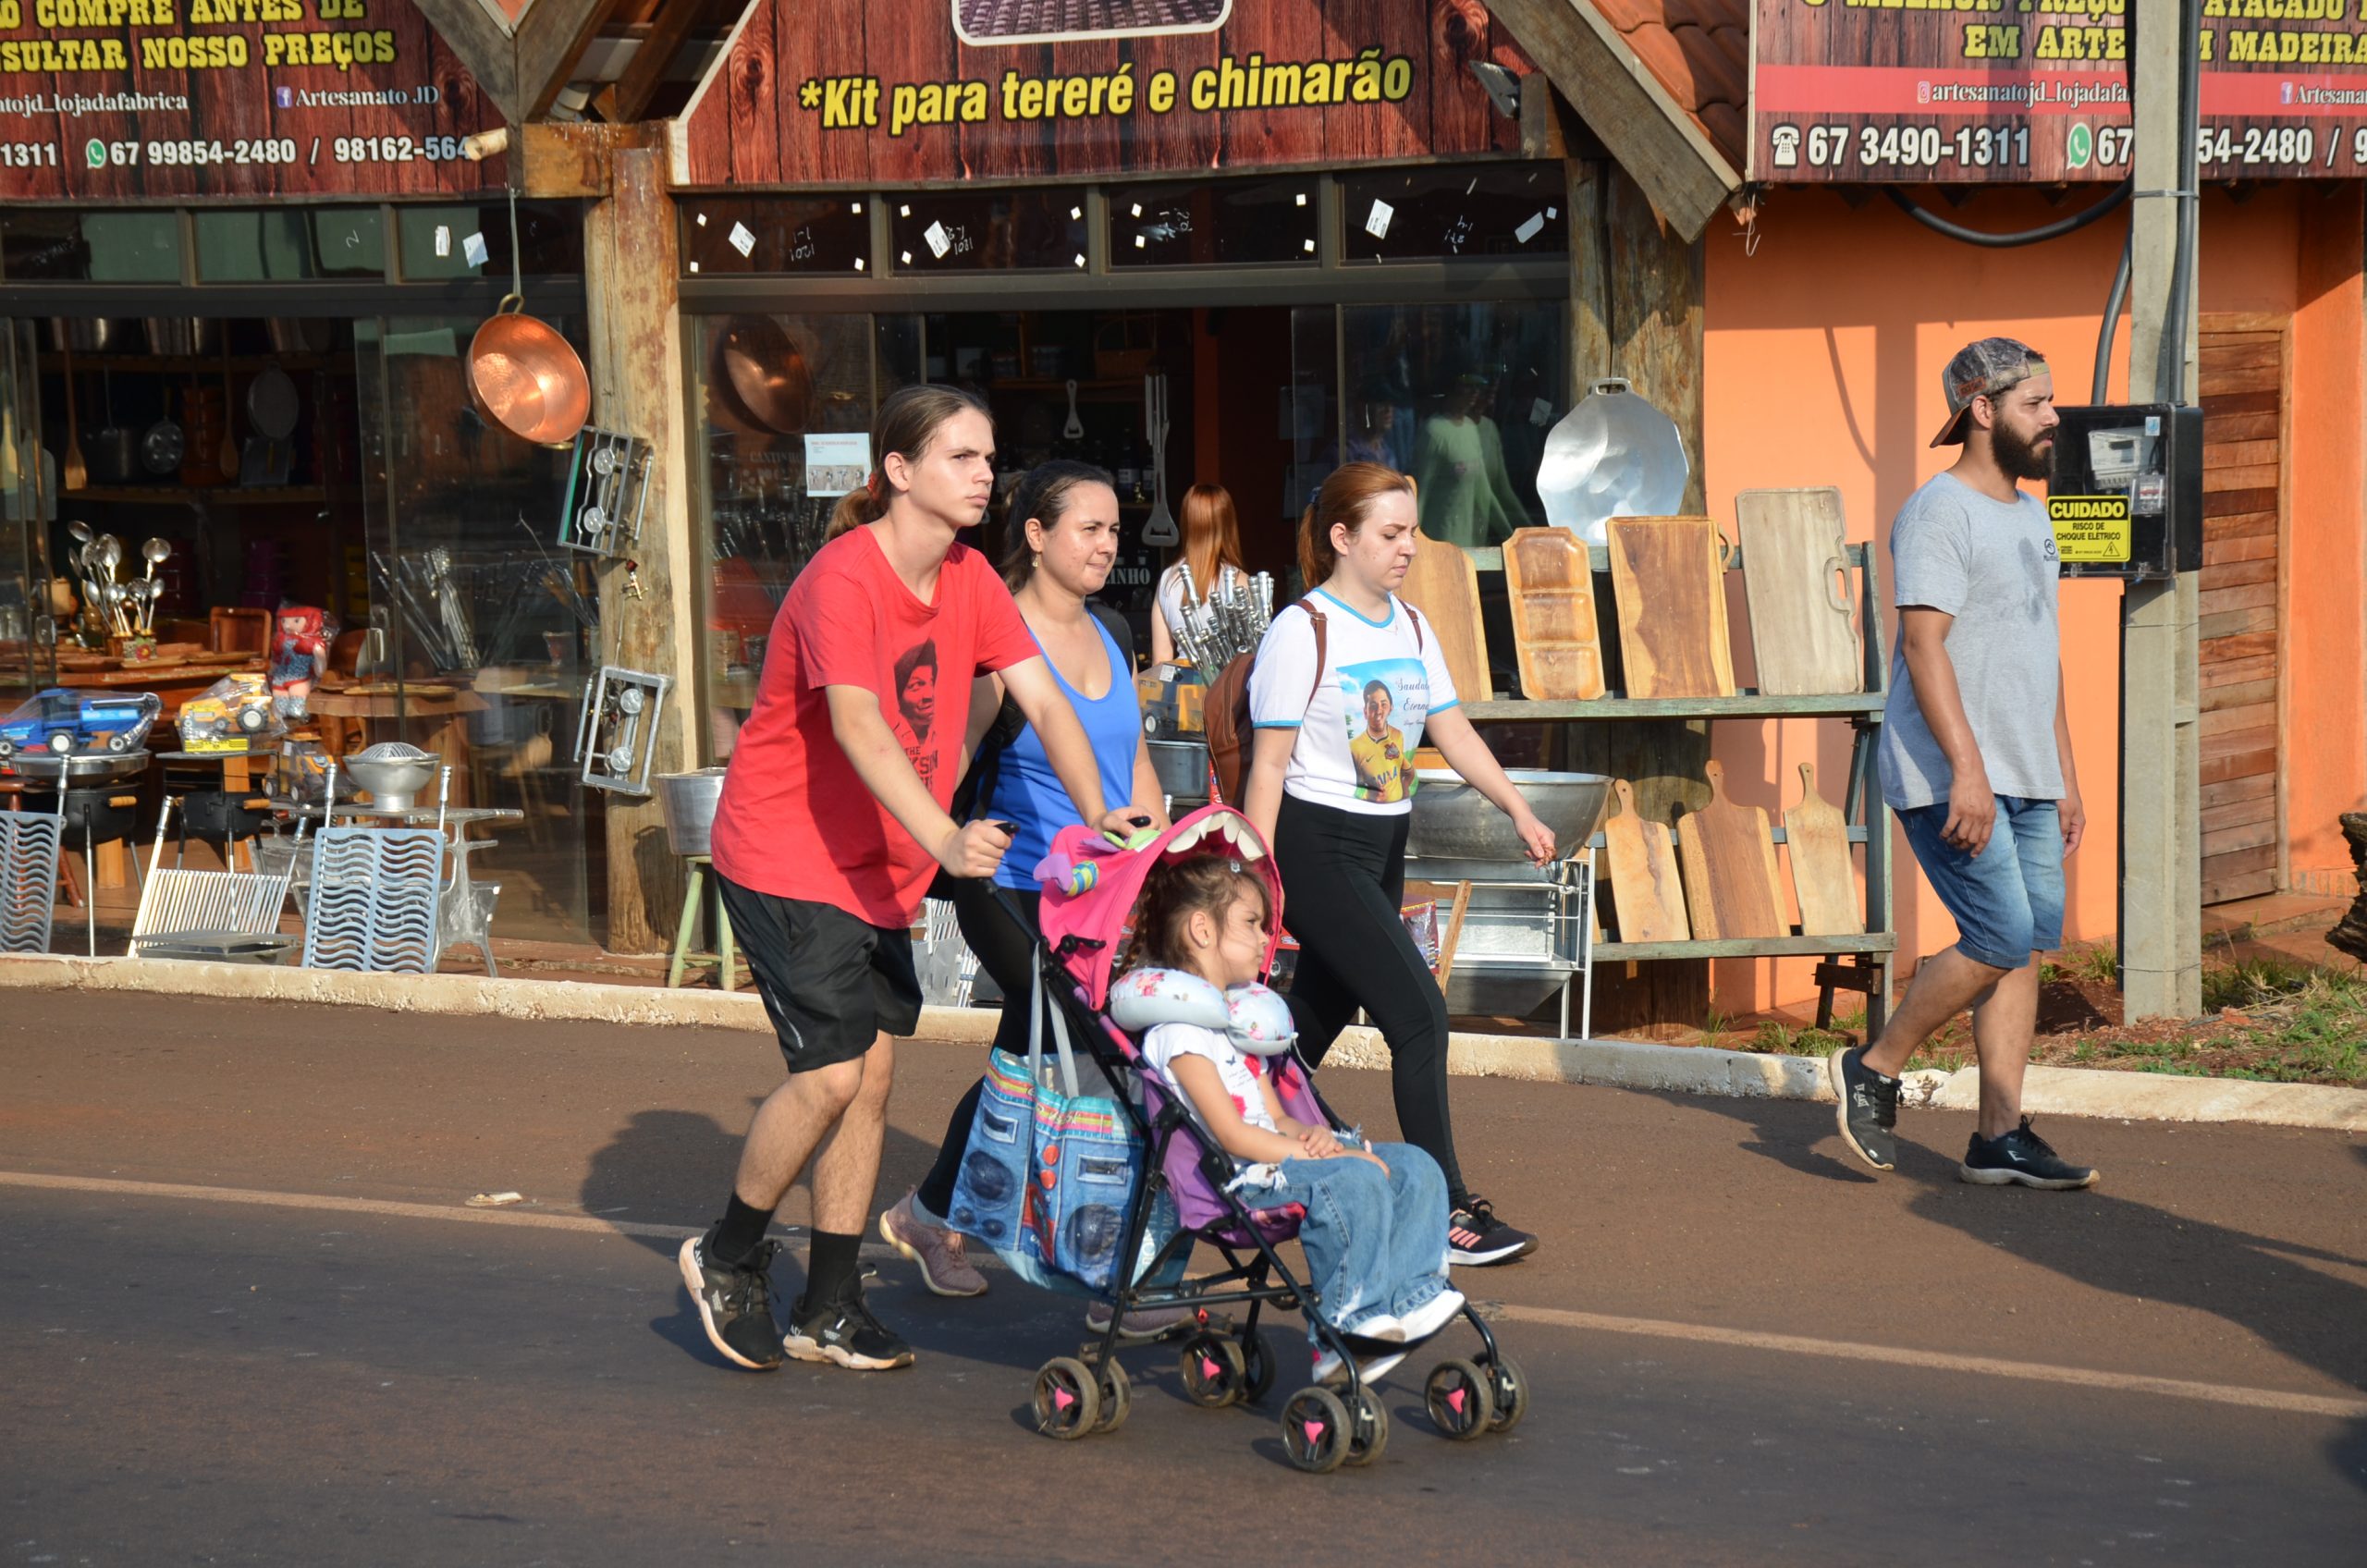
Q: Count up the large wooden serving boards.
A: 7